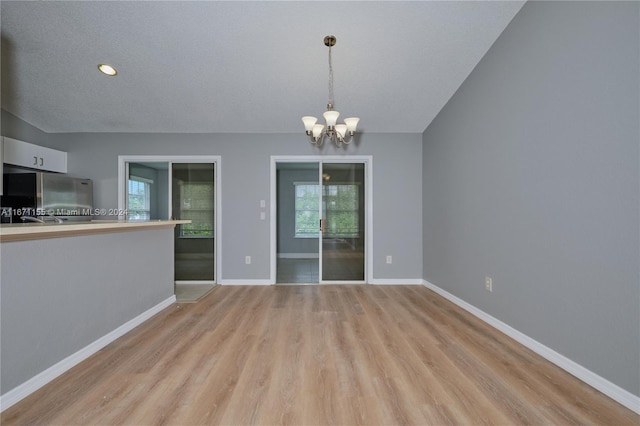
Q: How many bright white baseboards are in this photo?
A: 4